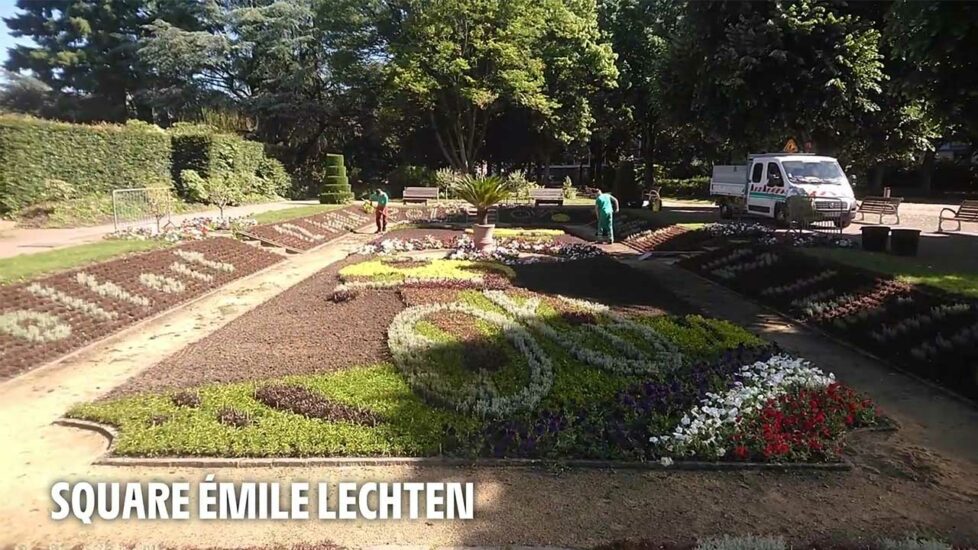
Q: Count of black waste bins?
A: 2